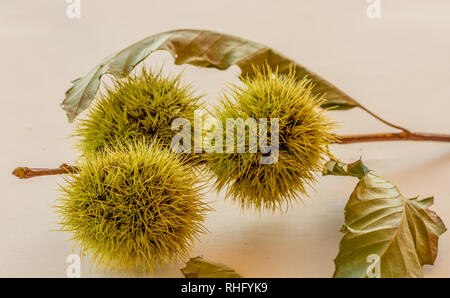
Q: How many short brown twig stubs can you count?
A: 1